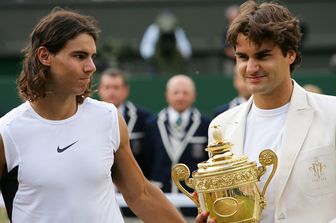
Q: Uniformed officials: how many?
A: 3